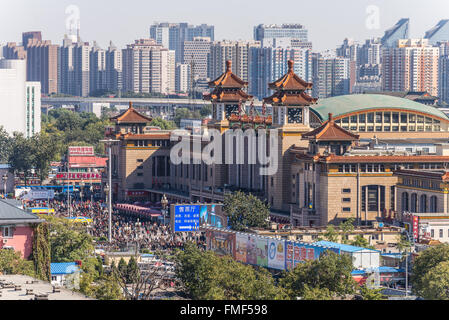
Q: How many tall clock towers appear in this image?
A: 2